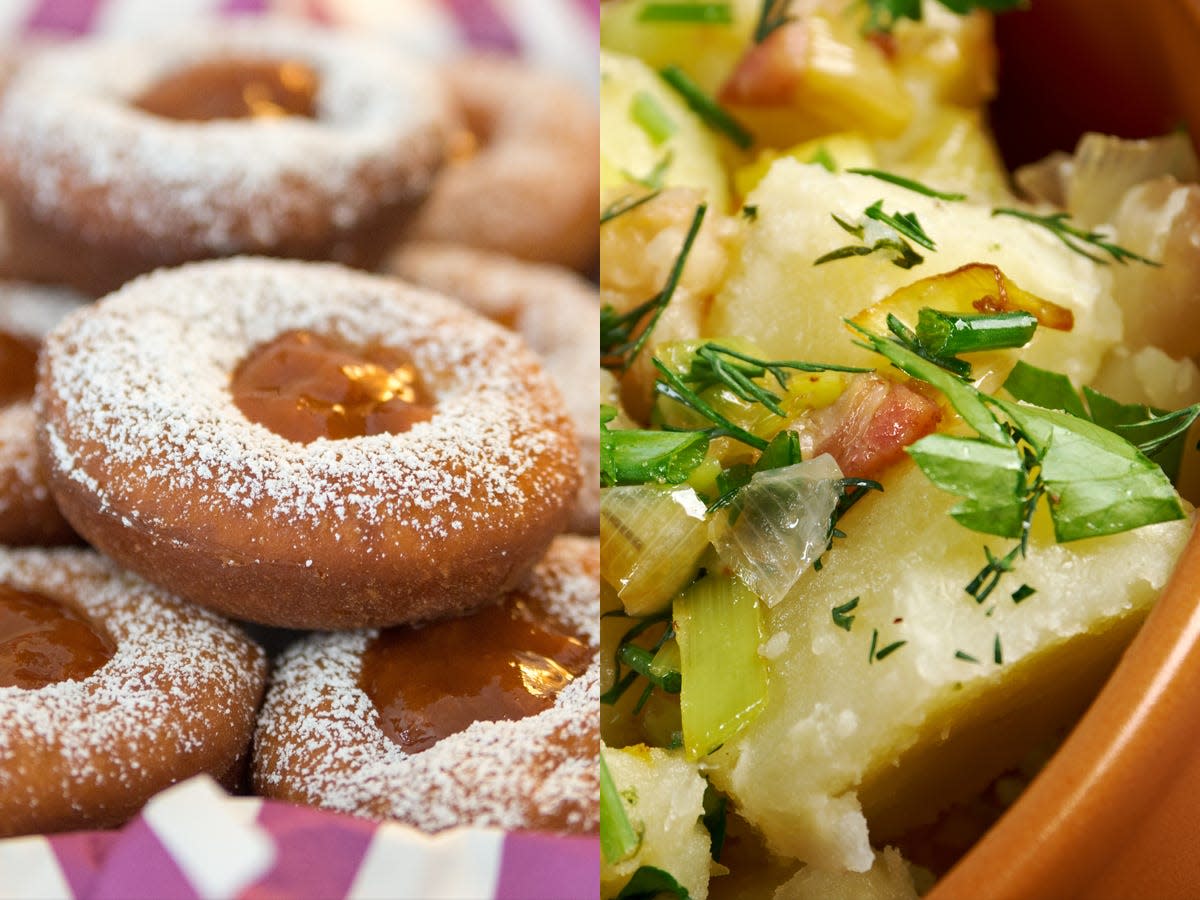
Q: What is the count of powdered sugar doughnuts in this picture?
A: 7